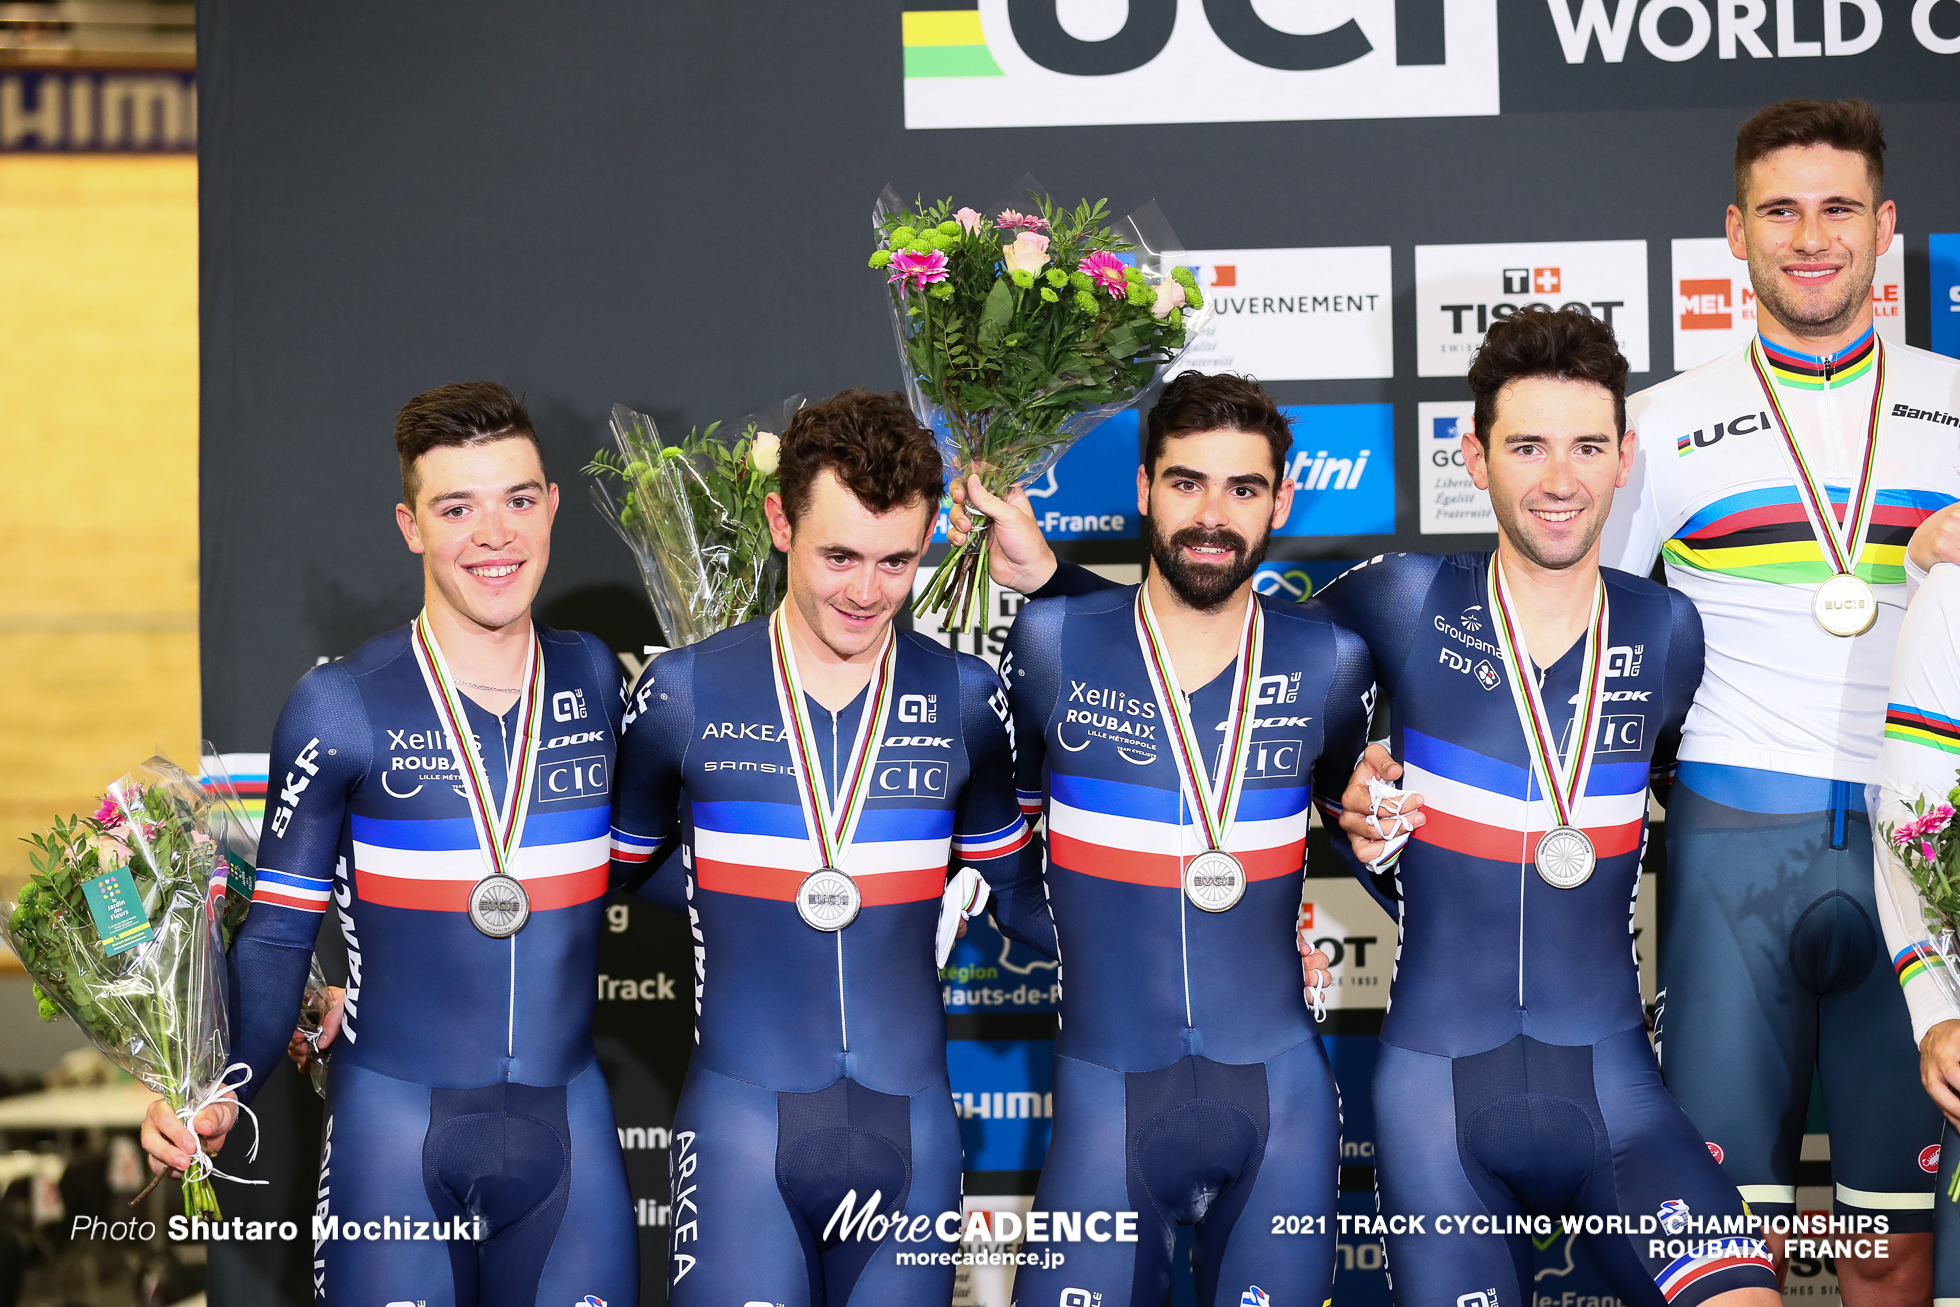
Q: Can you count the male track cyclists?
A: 5